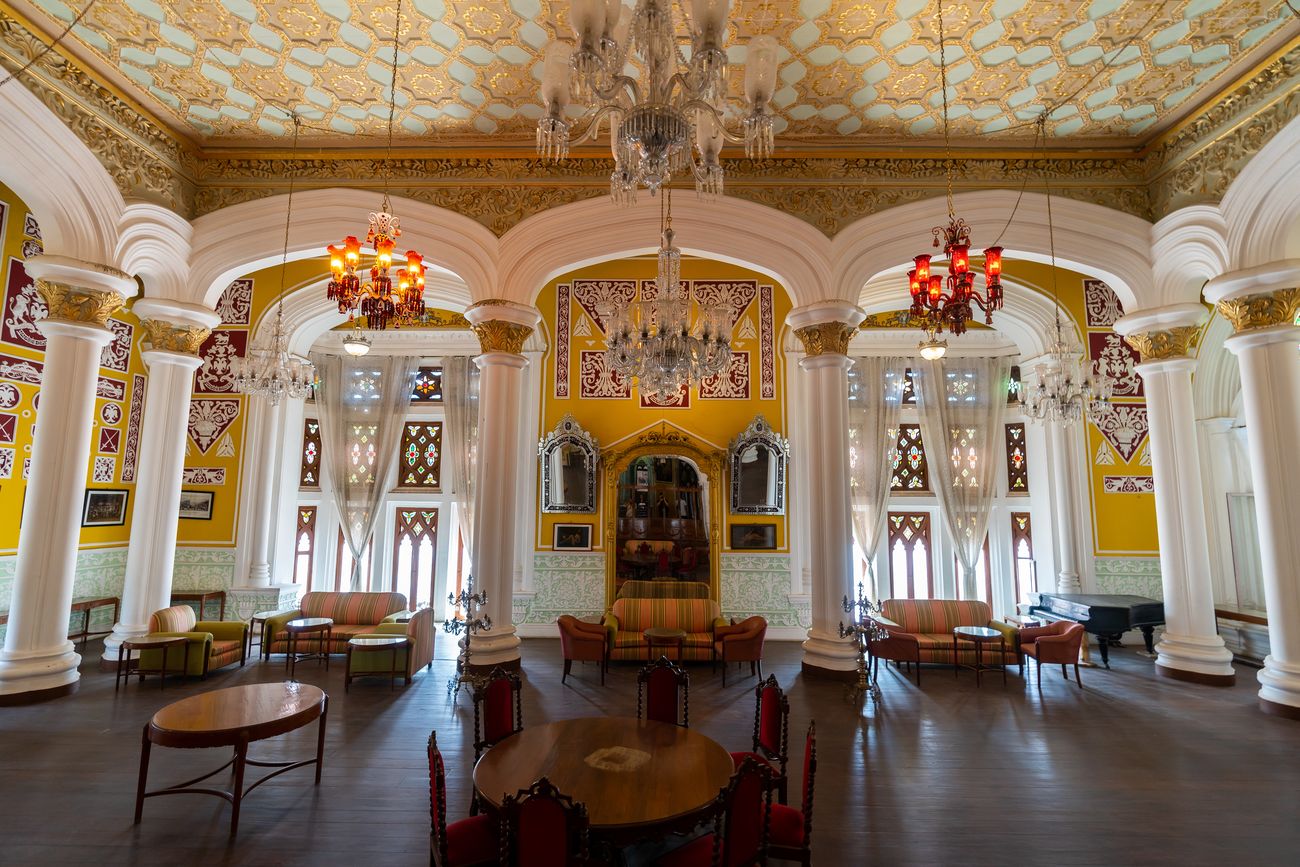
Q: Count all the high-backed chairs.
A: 7